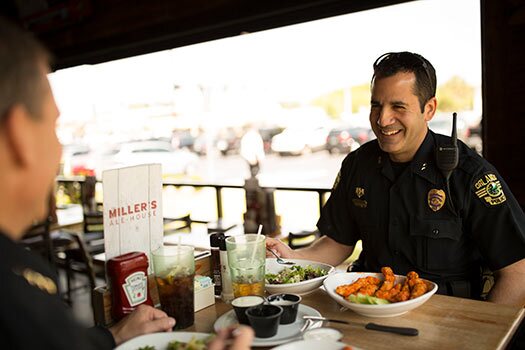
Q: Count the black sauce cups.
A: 3